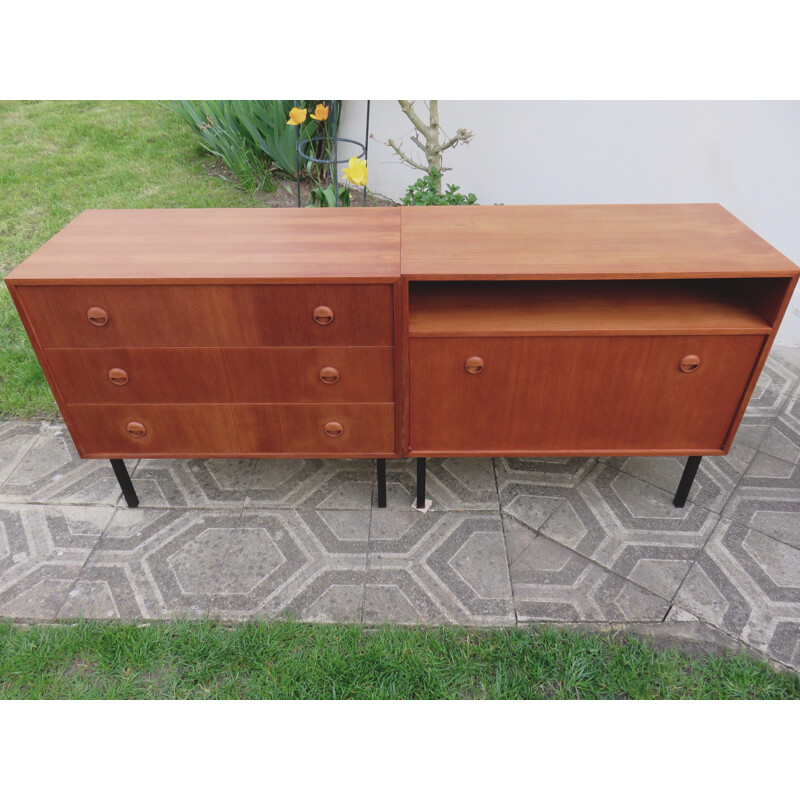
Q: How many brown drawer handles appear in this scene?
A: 8